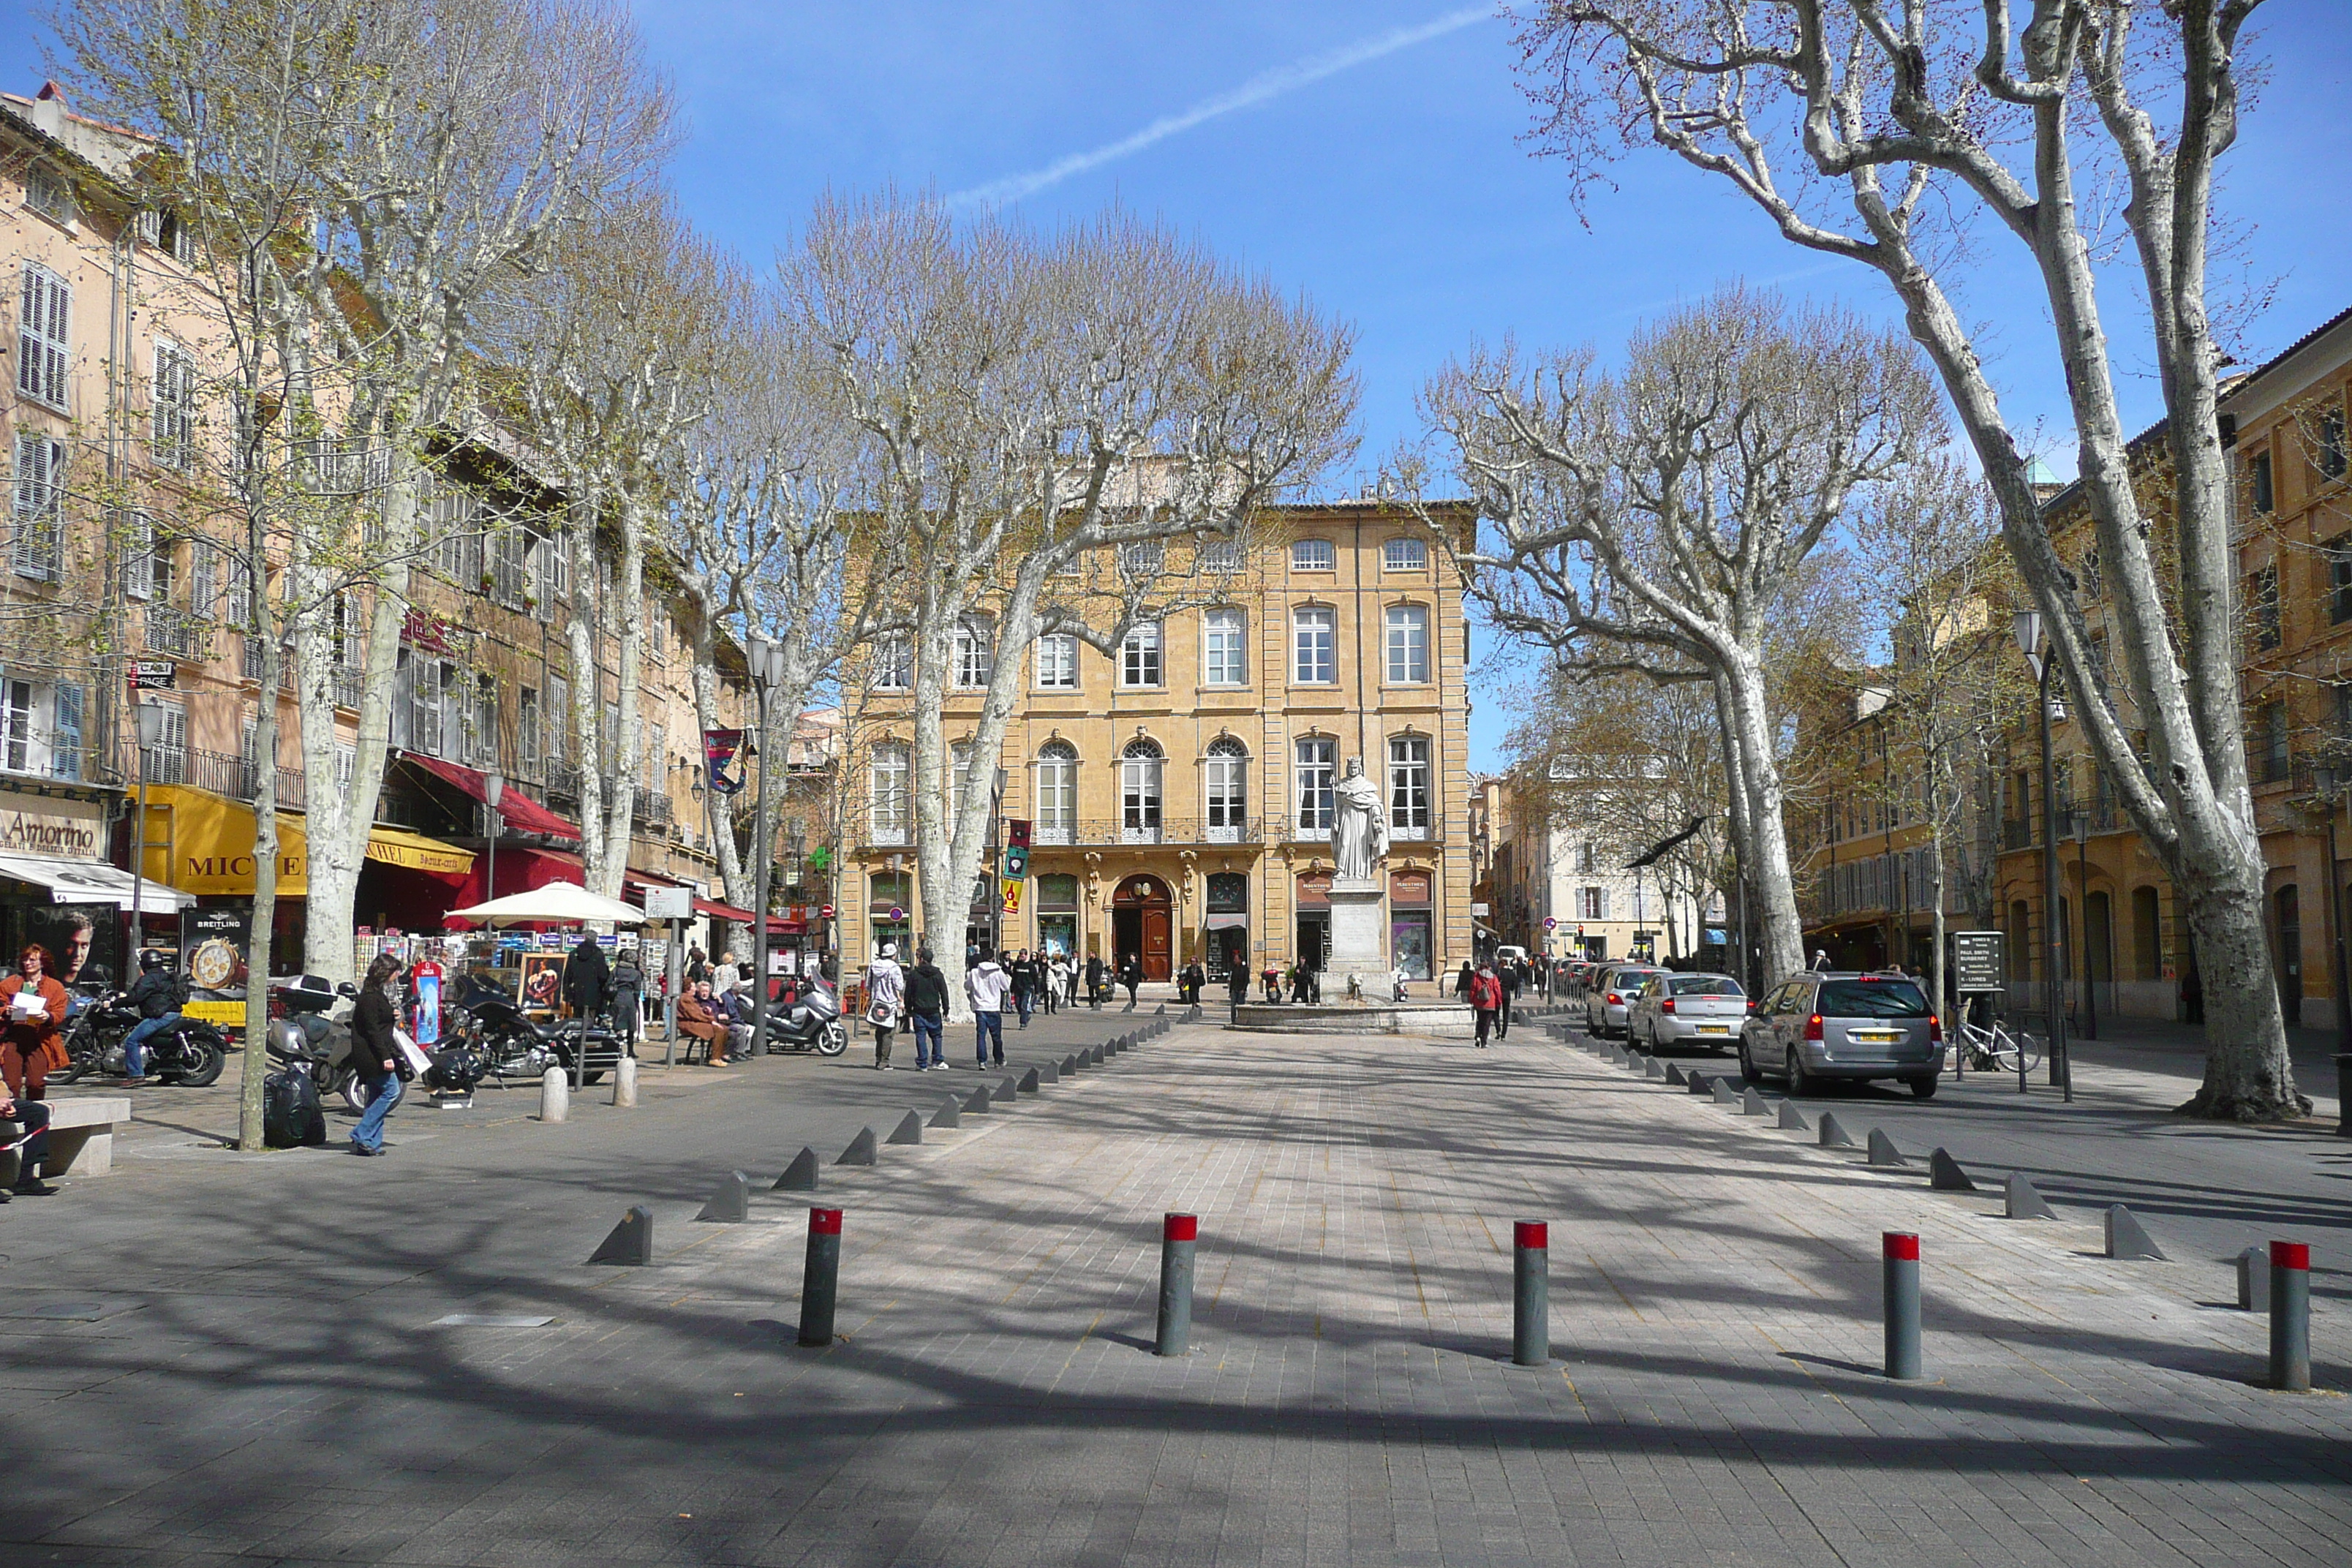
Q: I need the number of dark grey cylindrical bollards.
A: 5